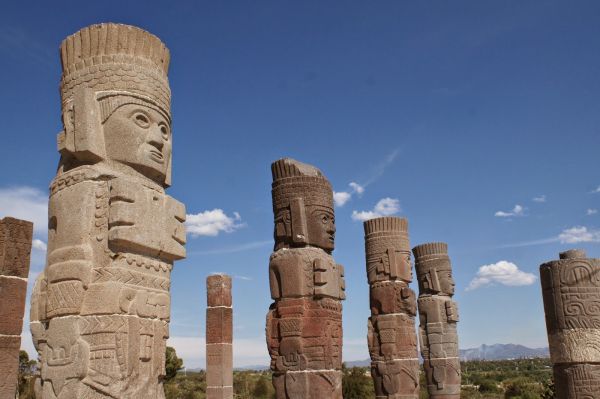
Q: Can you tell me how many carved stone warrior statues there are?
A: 4